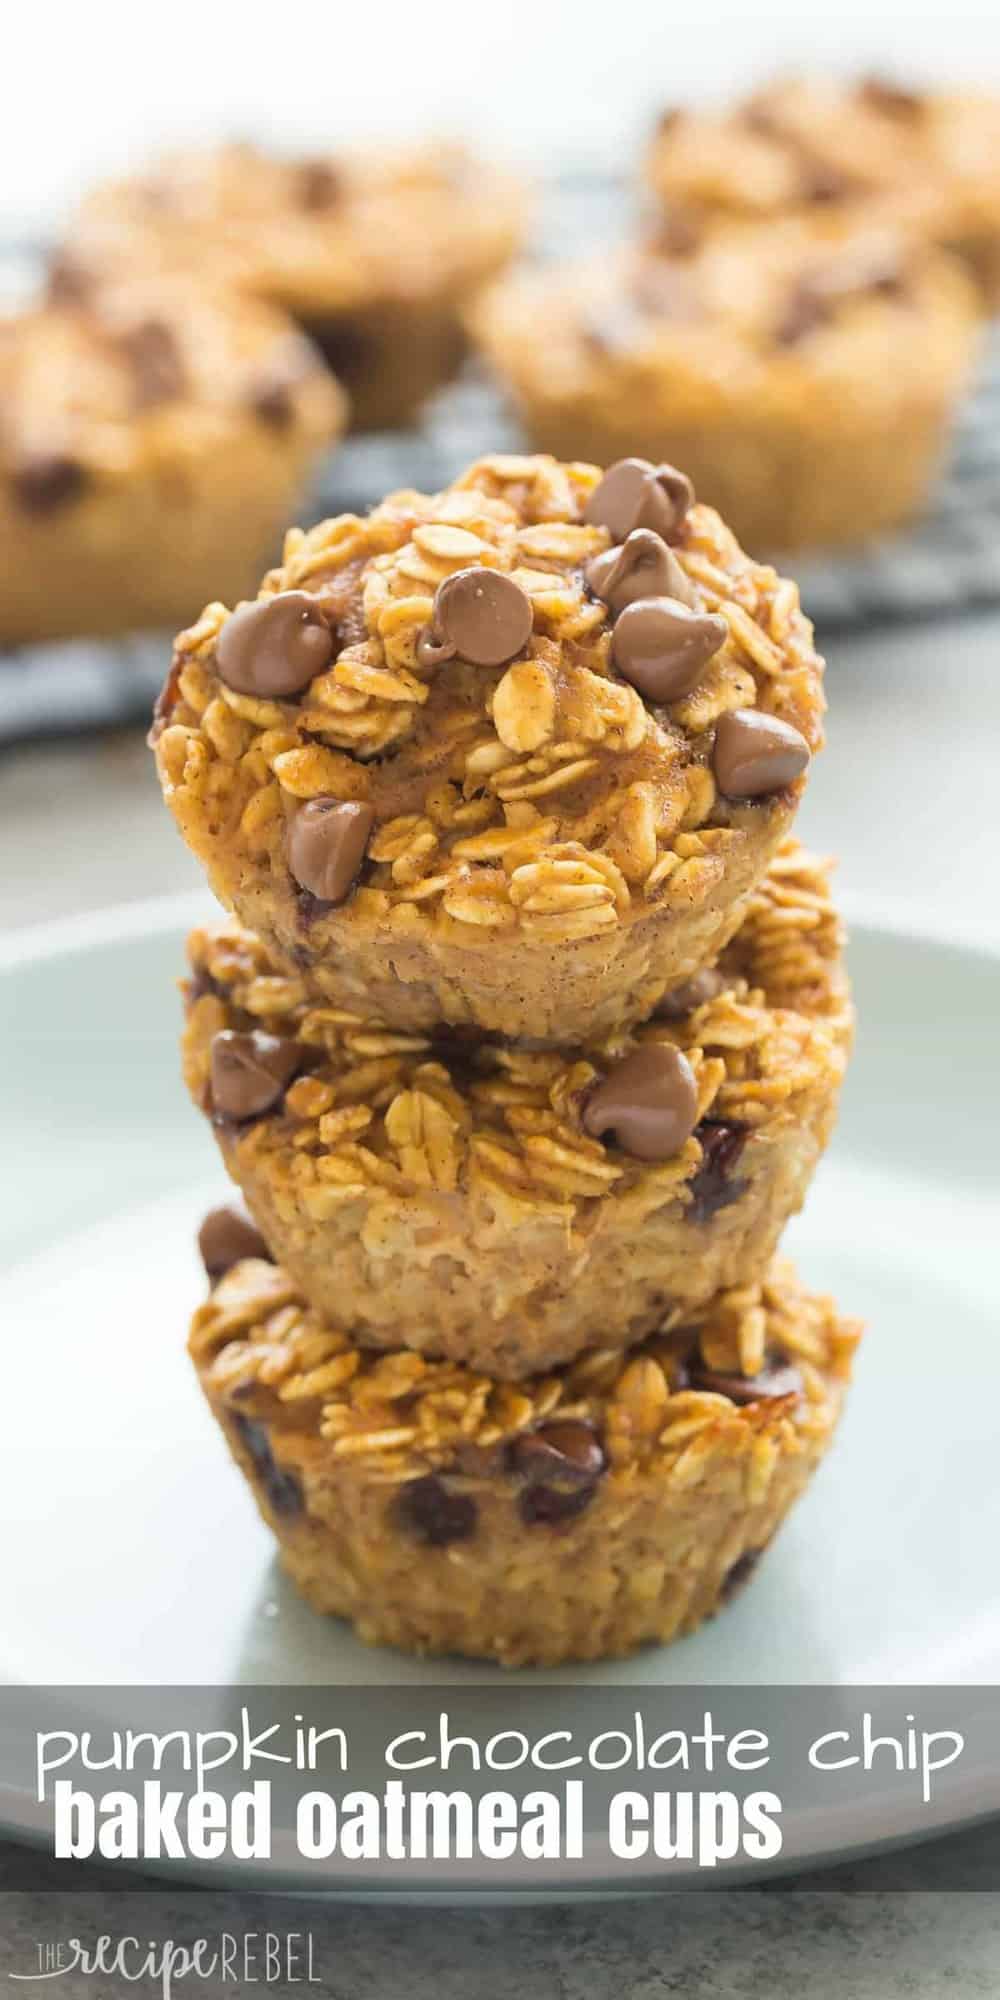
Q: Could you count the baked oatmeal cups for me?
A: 7